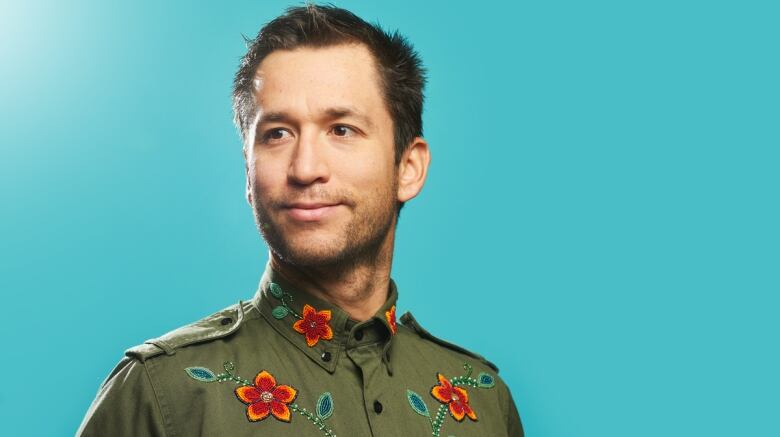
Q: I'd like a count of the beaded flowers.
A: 4